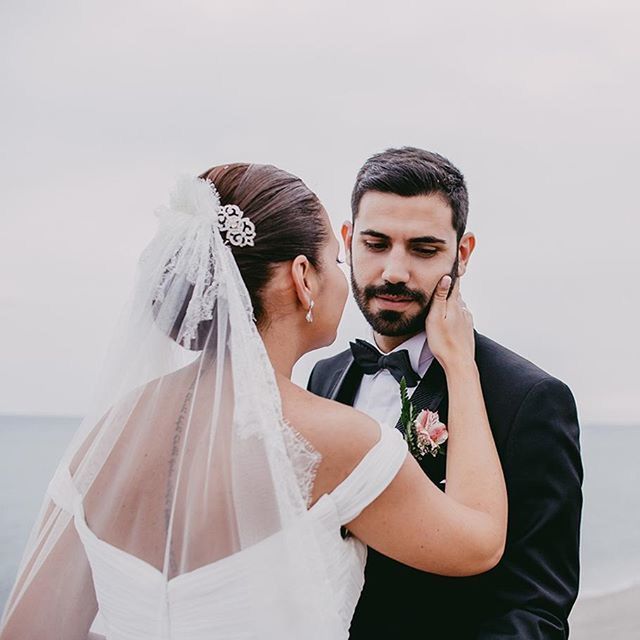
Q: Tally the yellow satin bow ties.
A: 0